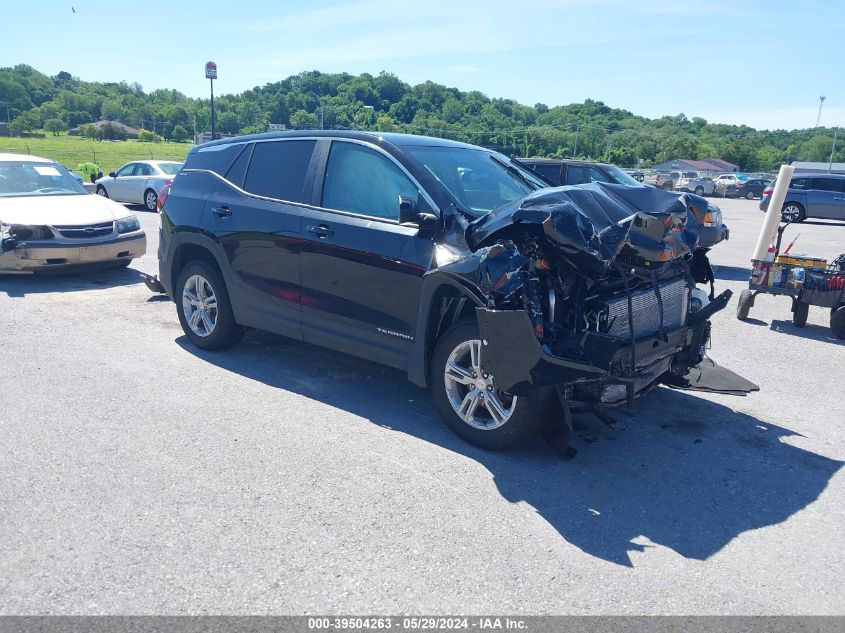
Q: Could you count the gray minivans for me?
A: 1